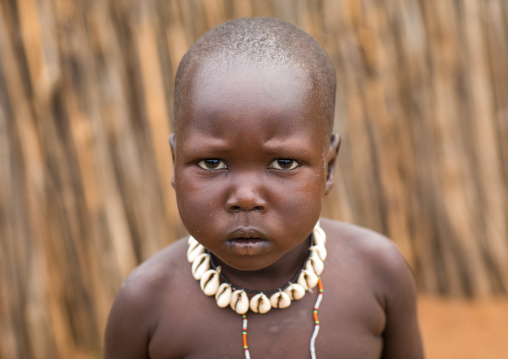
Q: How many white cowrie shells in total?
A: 14